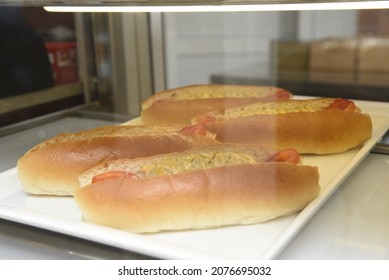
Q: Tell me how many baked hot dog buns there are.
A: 4